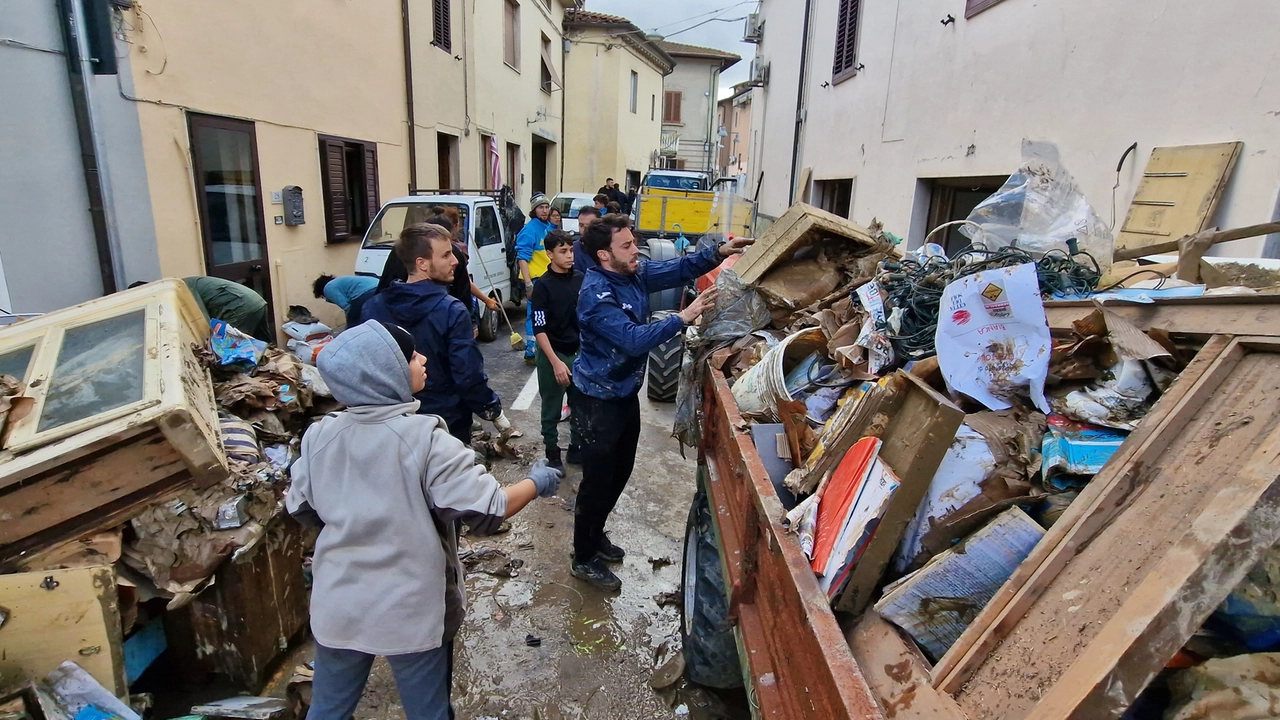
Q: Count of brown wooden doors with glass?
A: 1